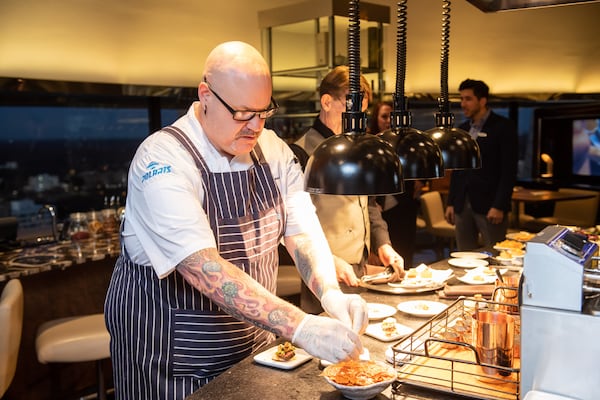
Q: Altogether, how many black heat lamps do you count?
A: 3